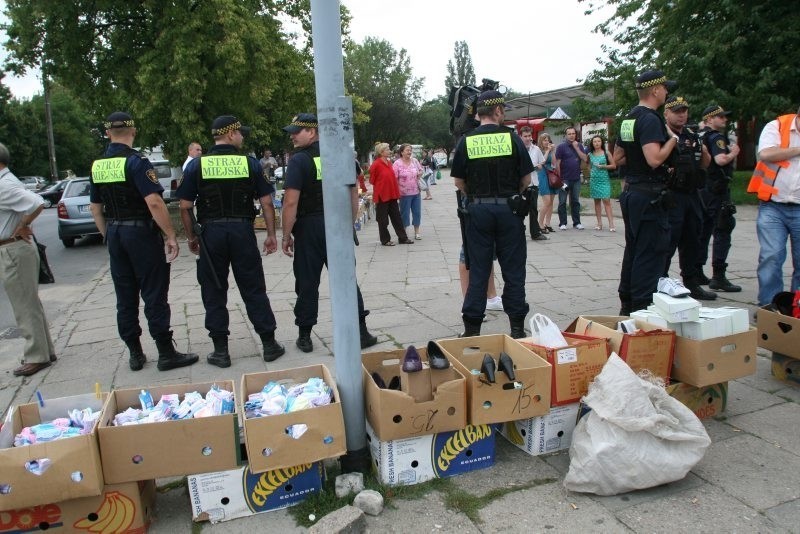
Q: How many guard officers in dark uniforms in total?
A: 7